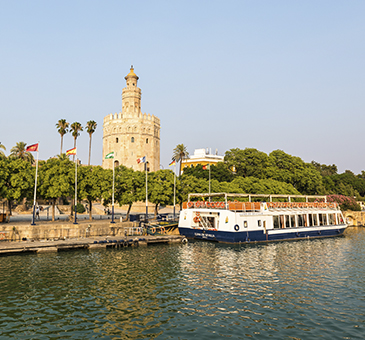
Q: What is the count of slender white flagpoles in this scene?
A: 6